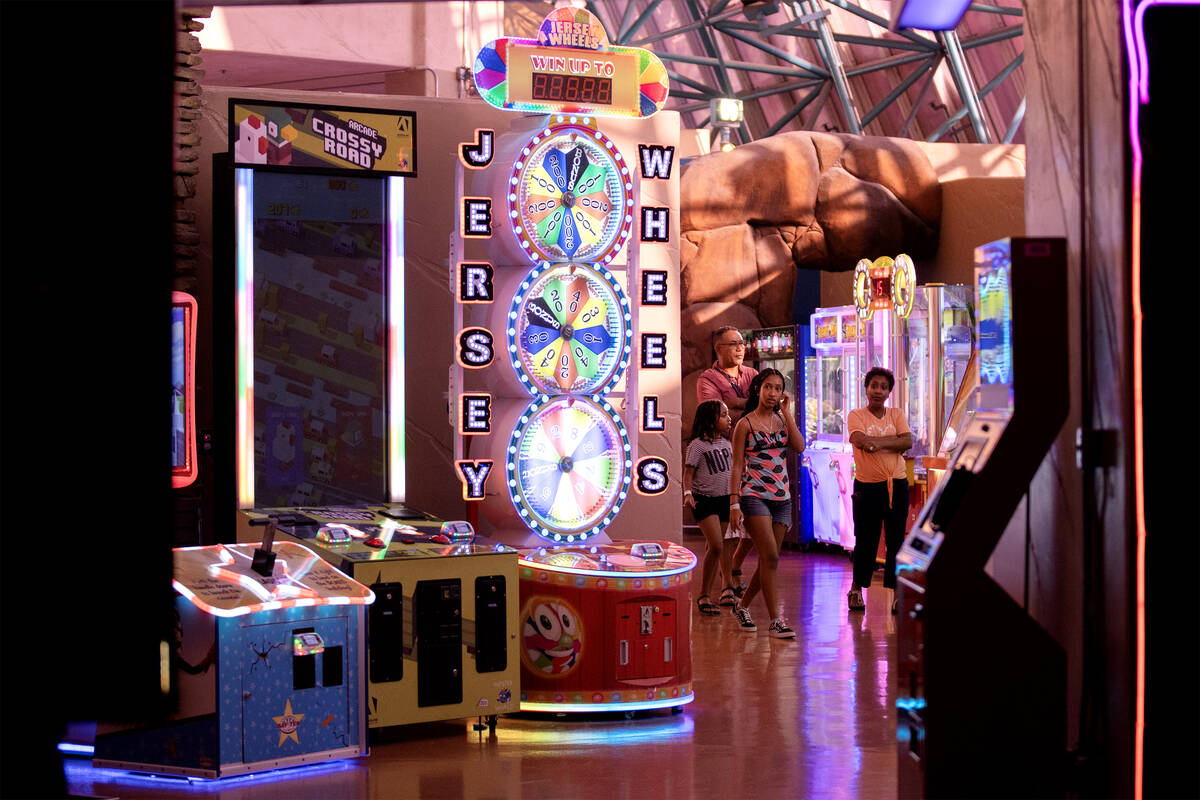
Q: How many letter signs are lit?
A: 12